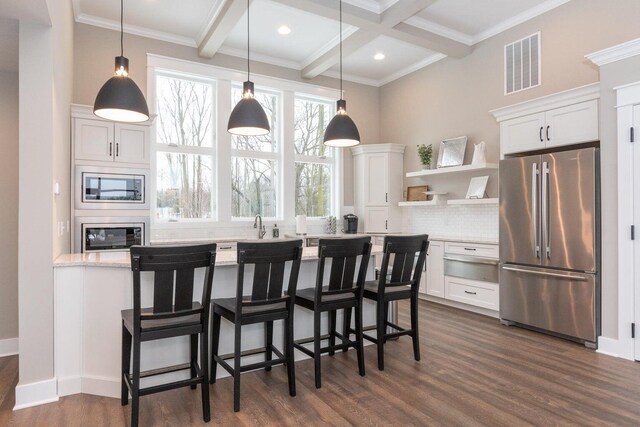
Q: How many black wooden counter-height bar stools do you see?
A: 4